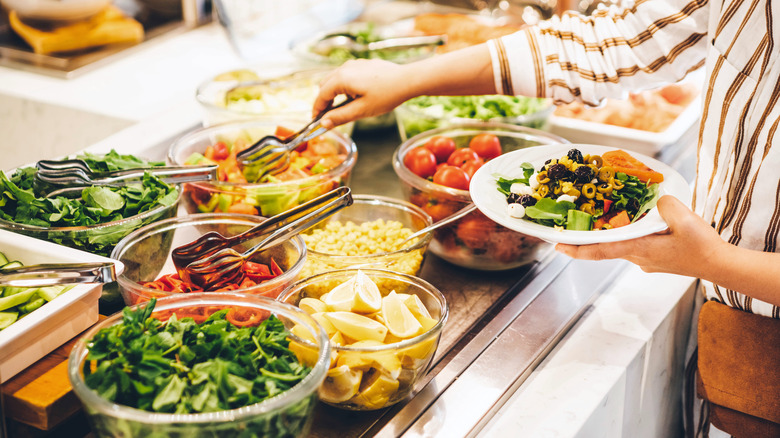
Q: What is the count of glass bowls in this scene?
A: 10